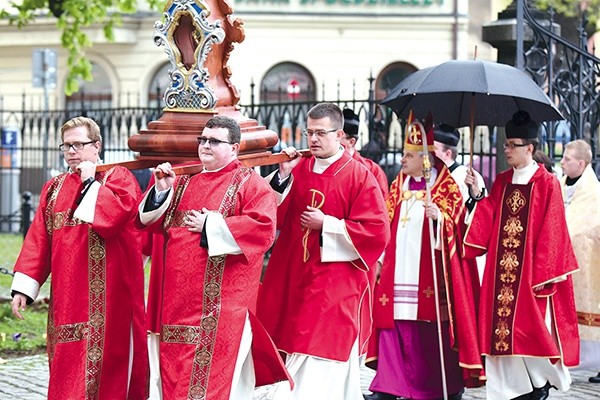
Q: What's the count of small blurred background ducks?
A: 0